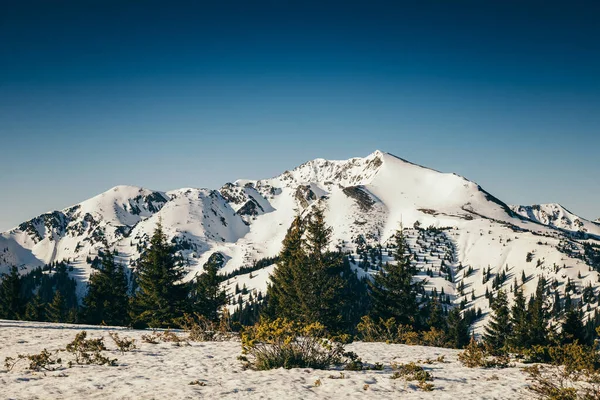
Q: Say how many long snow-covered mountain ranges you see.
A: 1